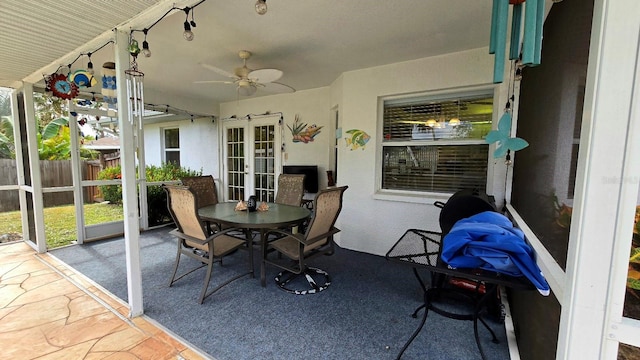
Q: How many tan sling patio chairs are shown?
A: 4